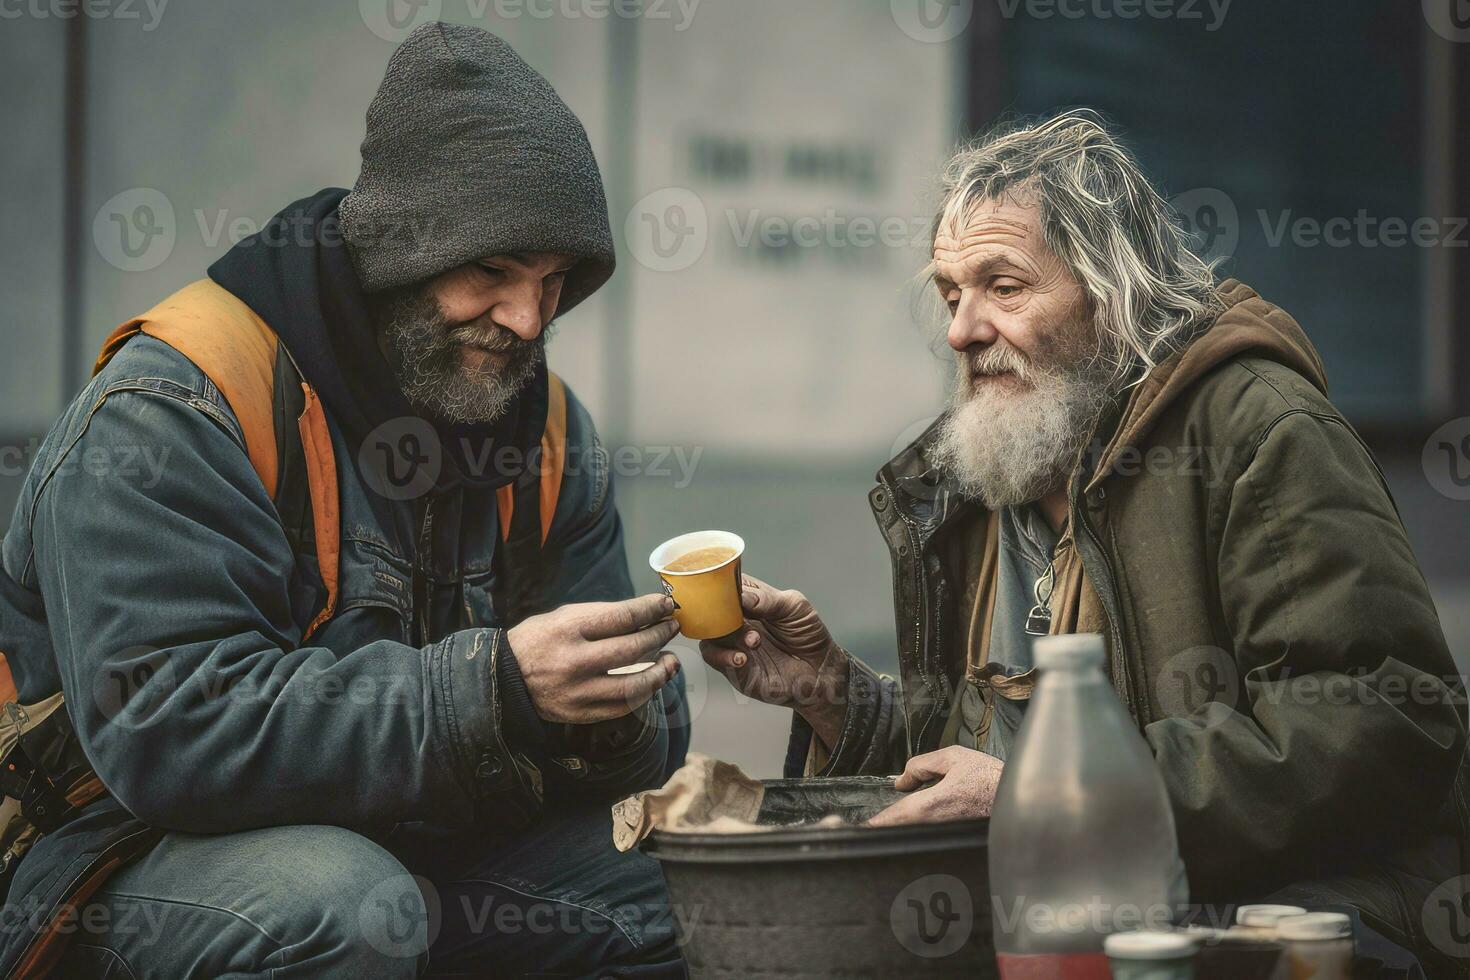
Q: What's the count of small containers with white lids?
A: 3